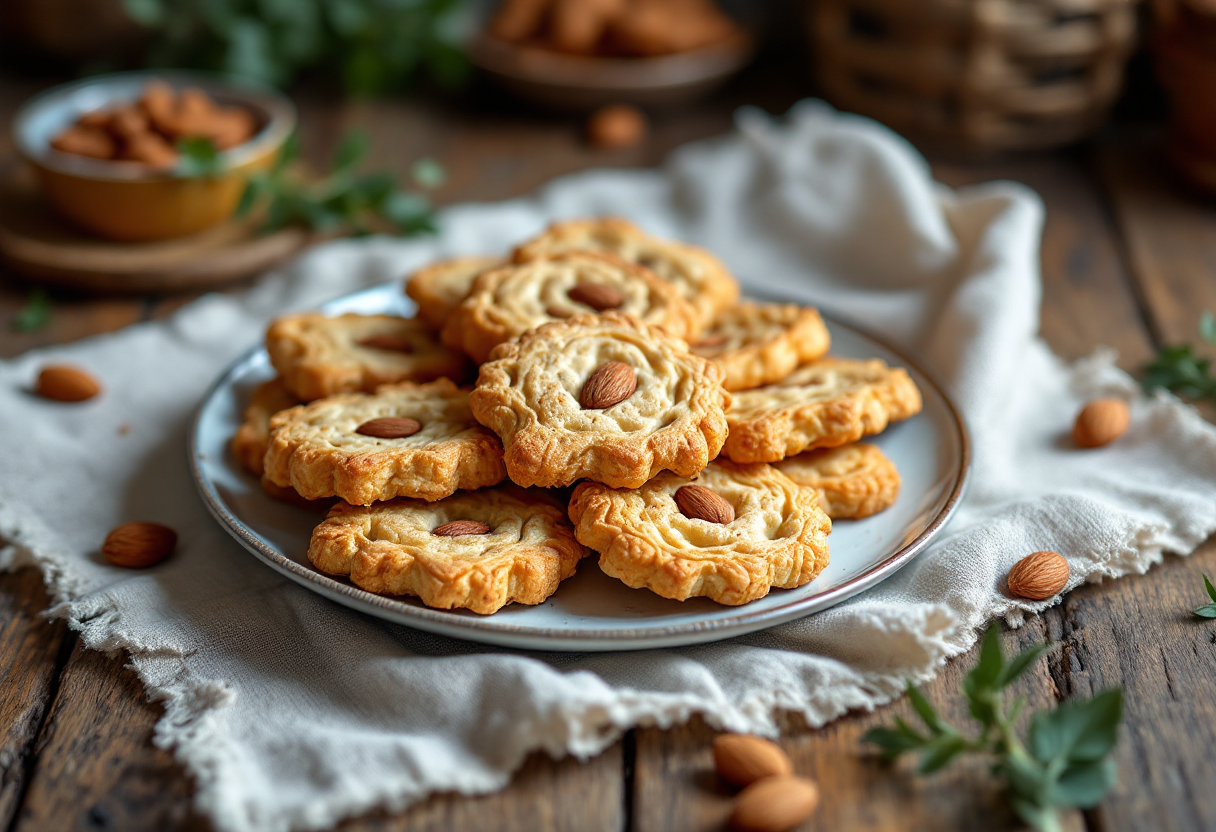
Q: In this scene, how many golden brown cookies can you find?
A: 12